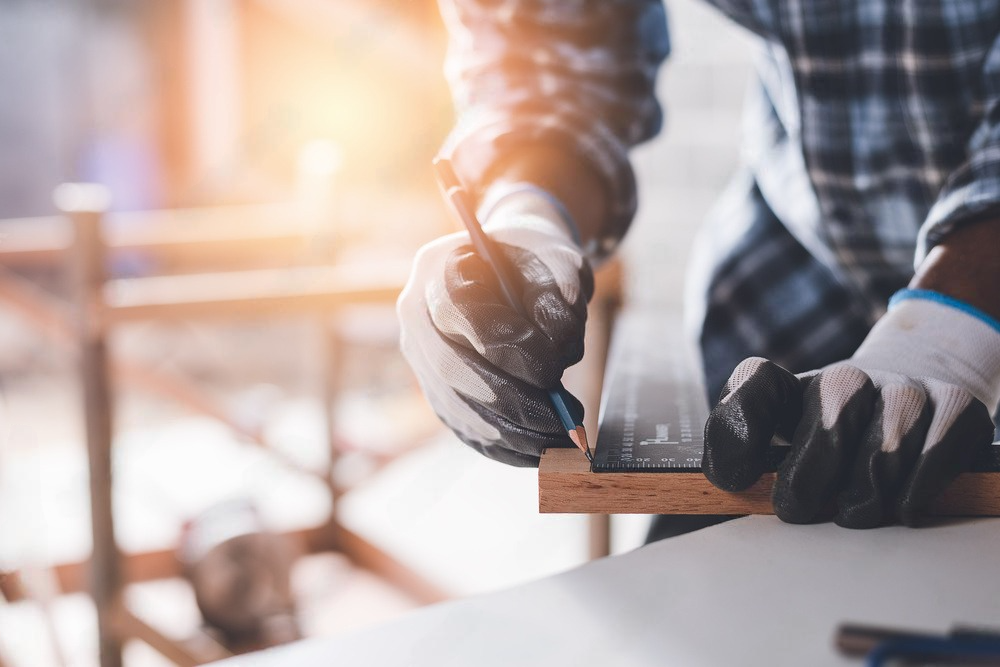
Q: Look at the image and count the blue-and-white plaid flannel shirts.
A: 1